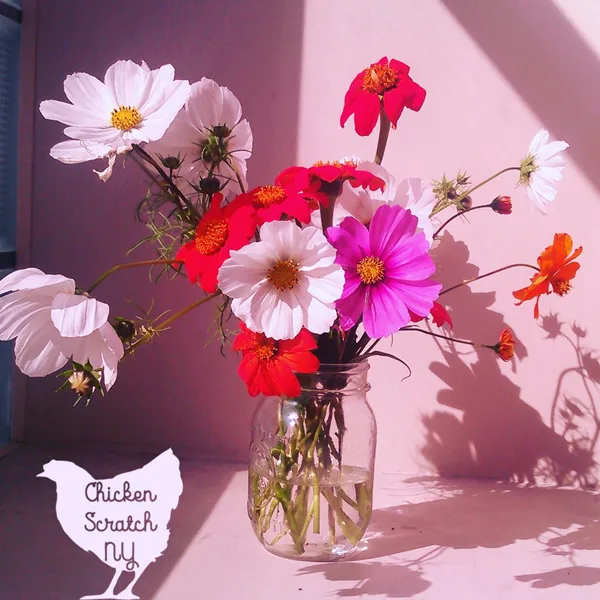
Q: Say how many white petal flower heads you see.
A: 6